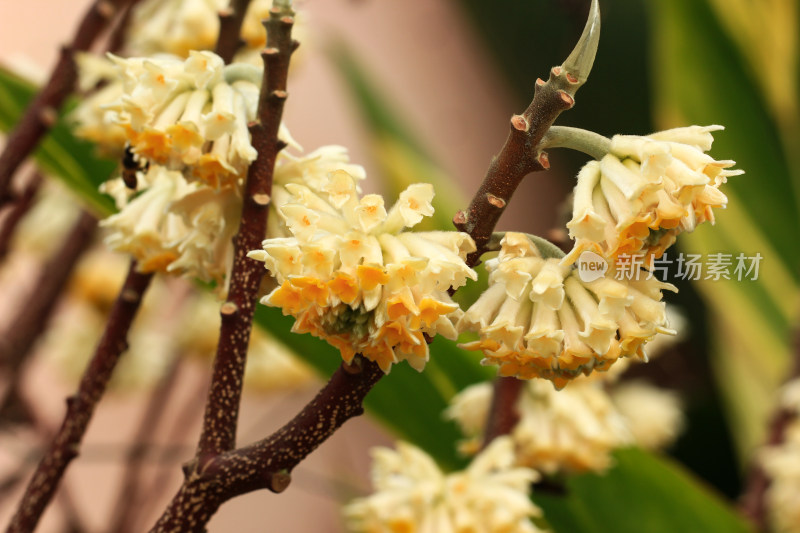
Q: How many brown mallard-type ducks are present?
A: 0